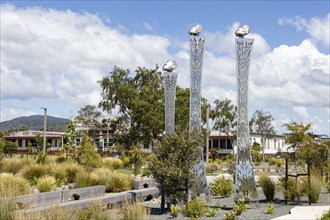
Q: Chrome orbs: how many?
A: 3